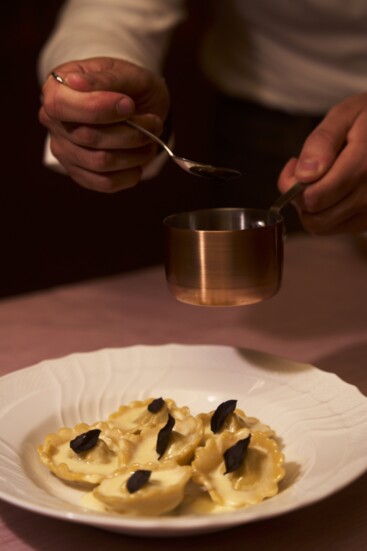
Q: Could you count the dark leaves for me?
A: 6